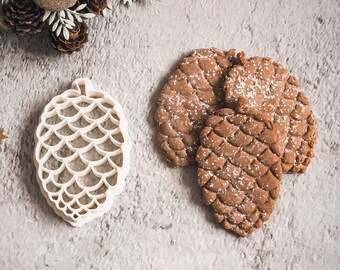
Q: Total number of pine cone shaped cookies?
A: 3